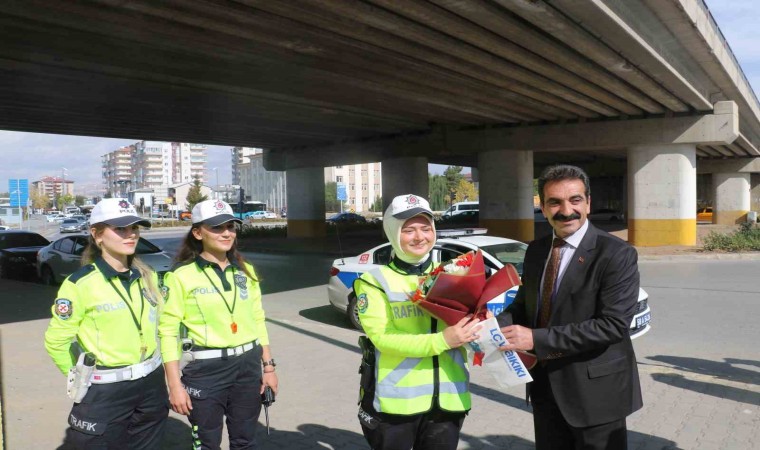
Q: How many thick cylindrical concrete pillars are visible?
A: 5